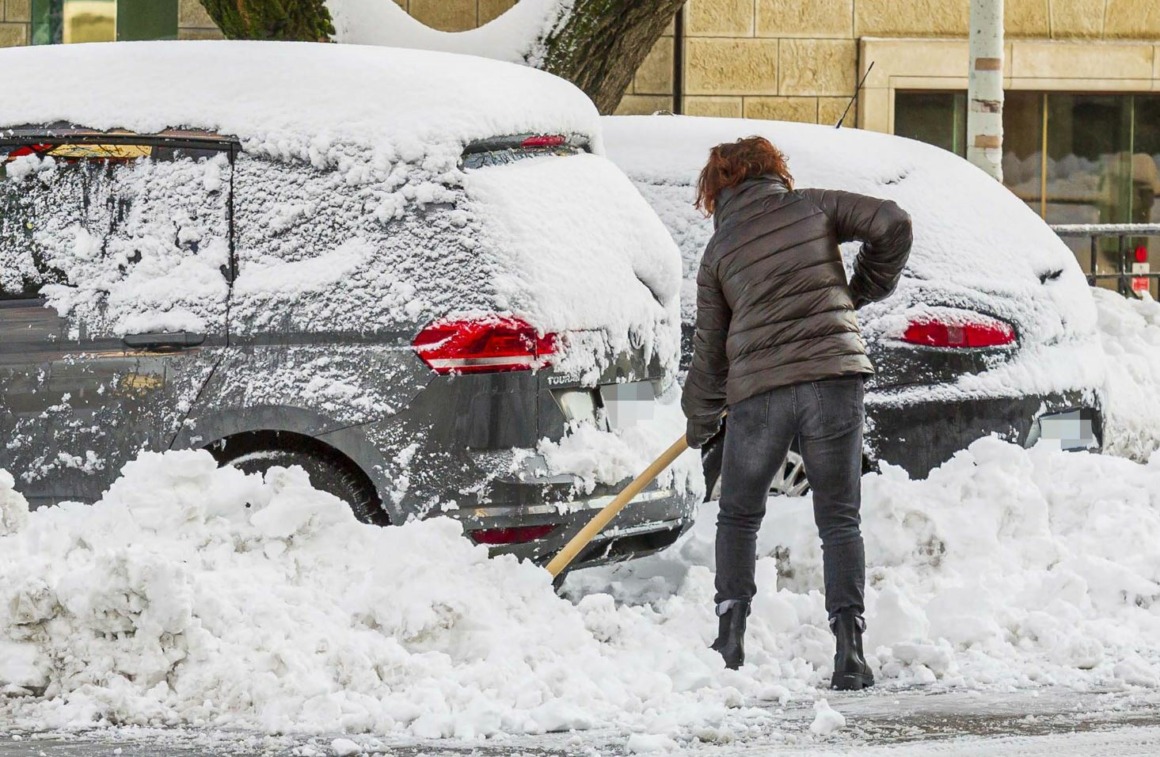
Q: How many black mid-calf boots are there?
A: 2